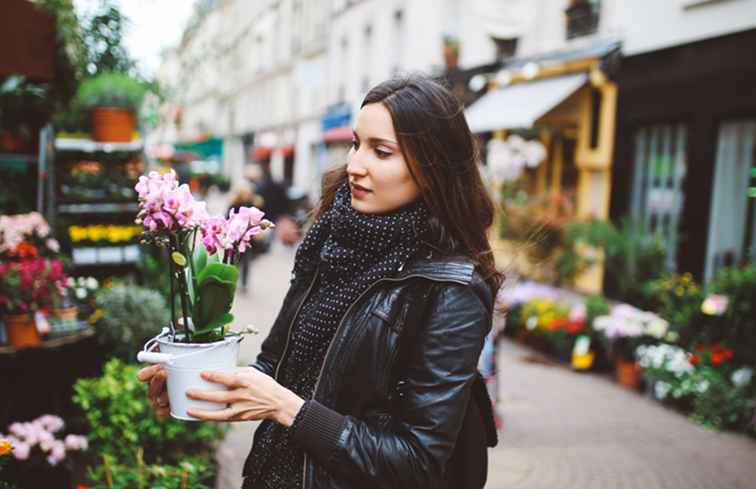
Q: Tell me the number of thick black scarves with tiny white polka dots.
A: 1